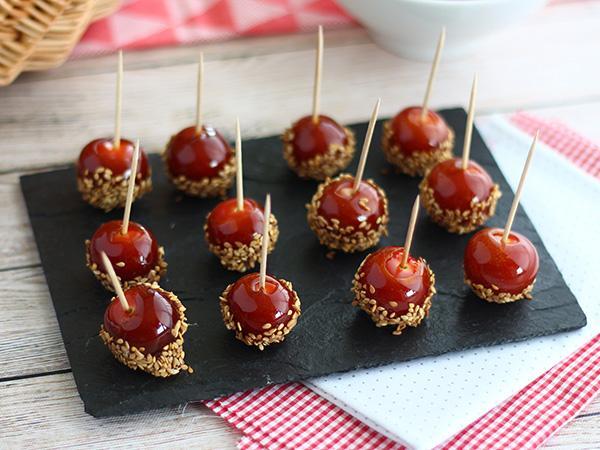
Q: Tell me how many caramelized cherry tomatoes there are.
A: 12